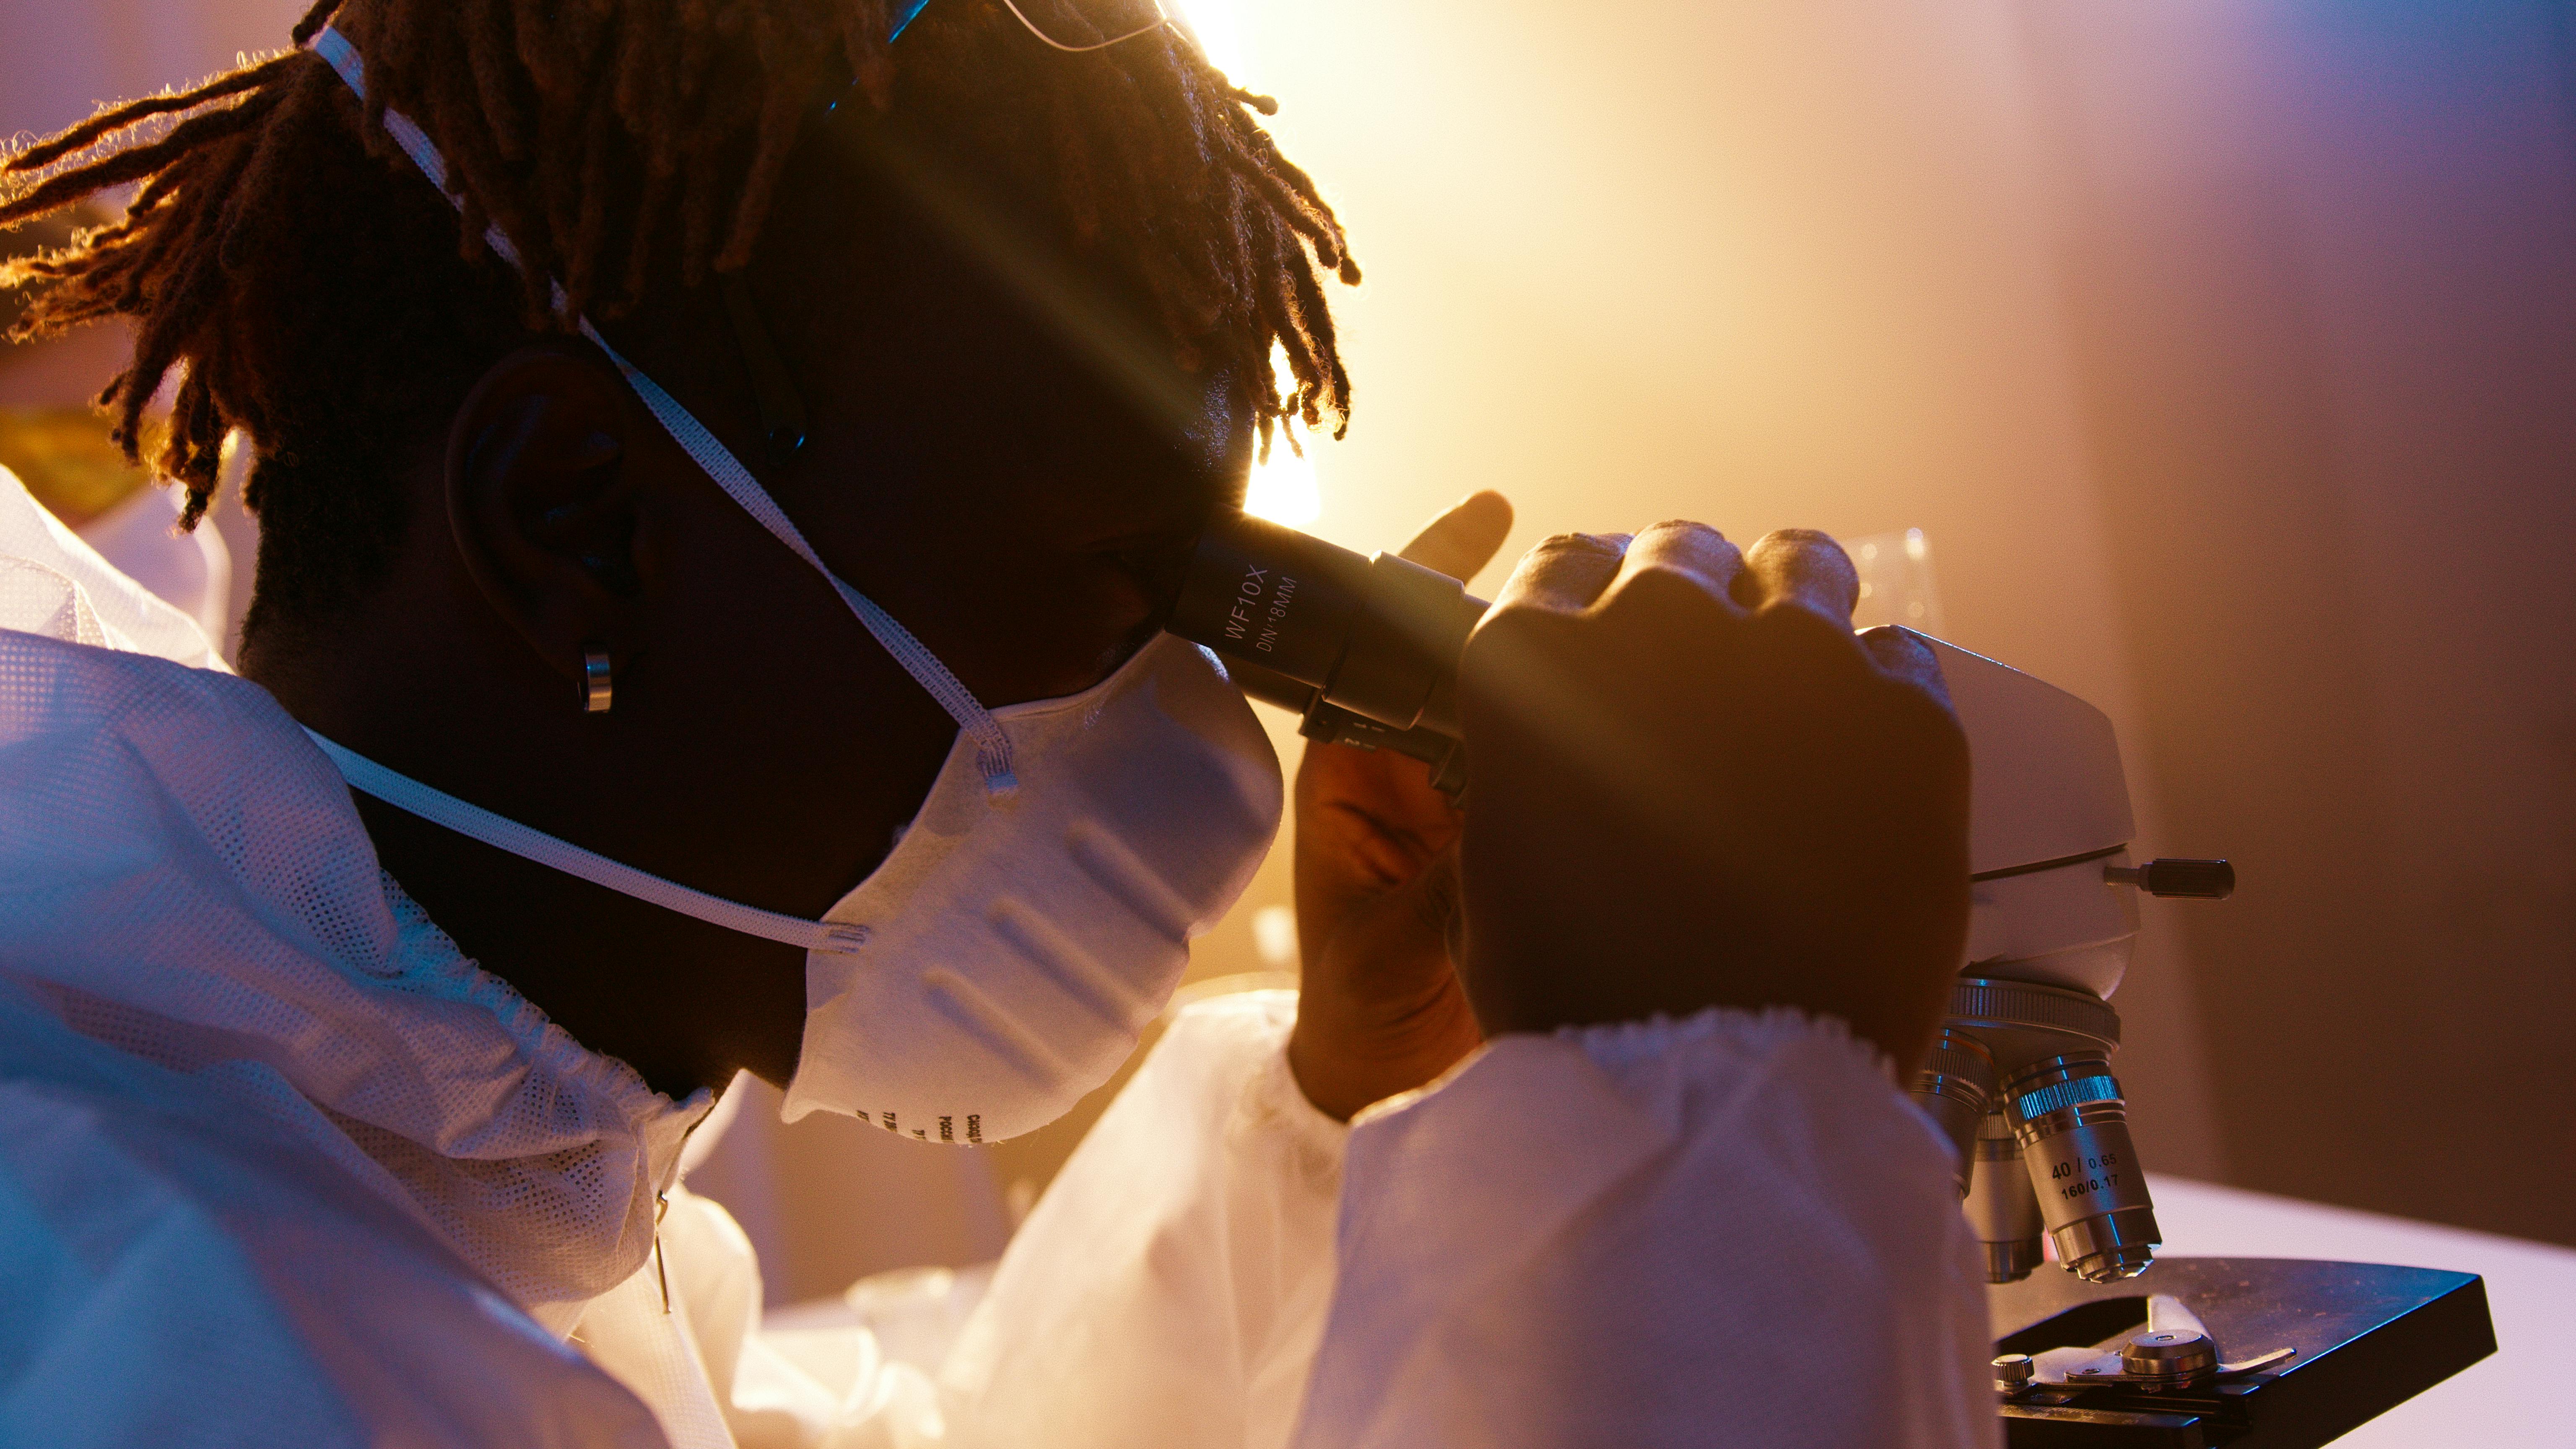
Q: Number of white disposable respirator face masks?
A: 1